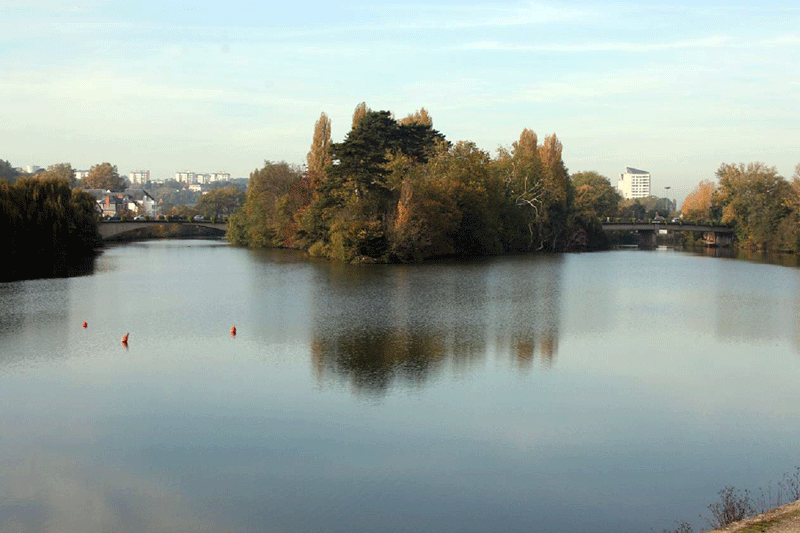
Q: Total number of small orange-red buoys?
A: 3